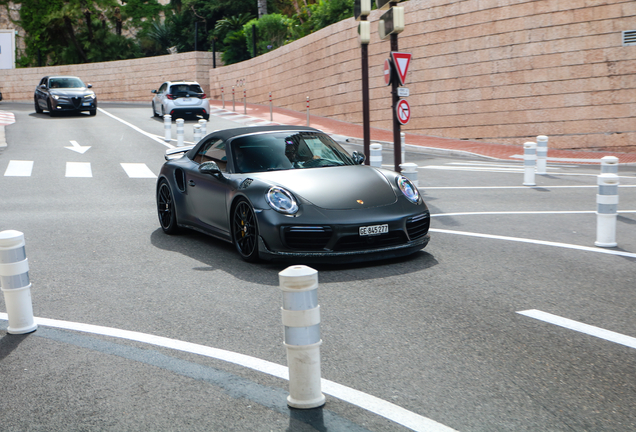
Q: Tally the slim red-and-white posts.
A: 5